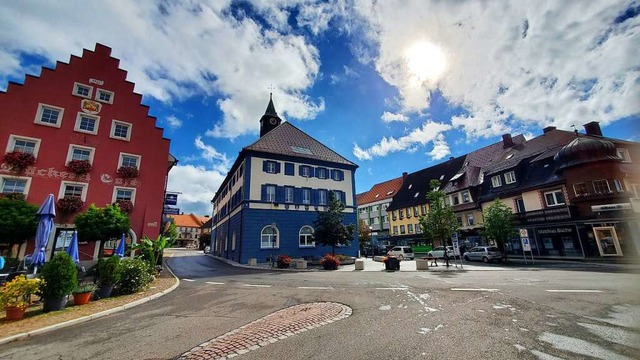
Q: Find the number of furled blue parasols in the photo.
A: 3